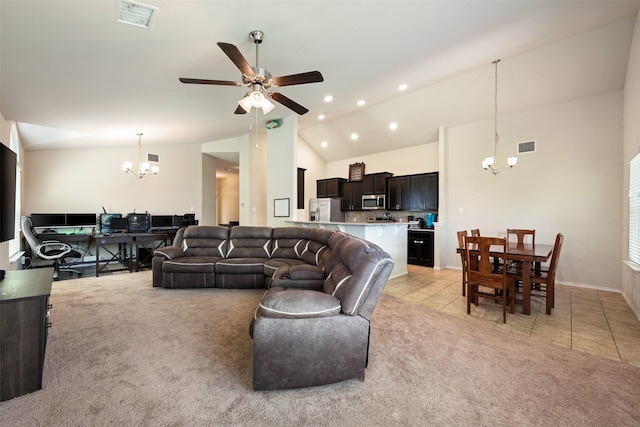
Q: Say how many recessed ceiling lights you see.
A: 7